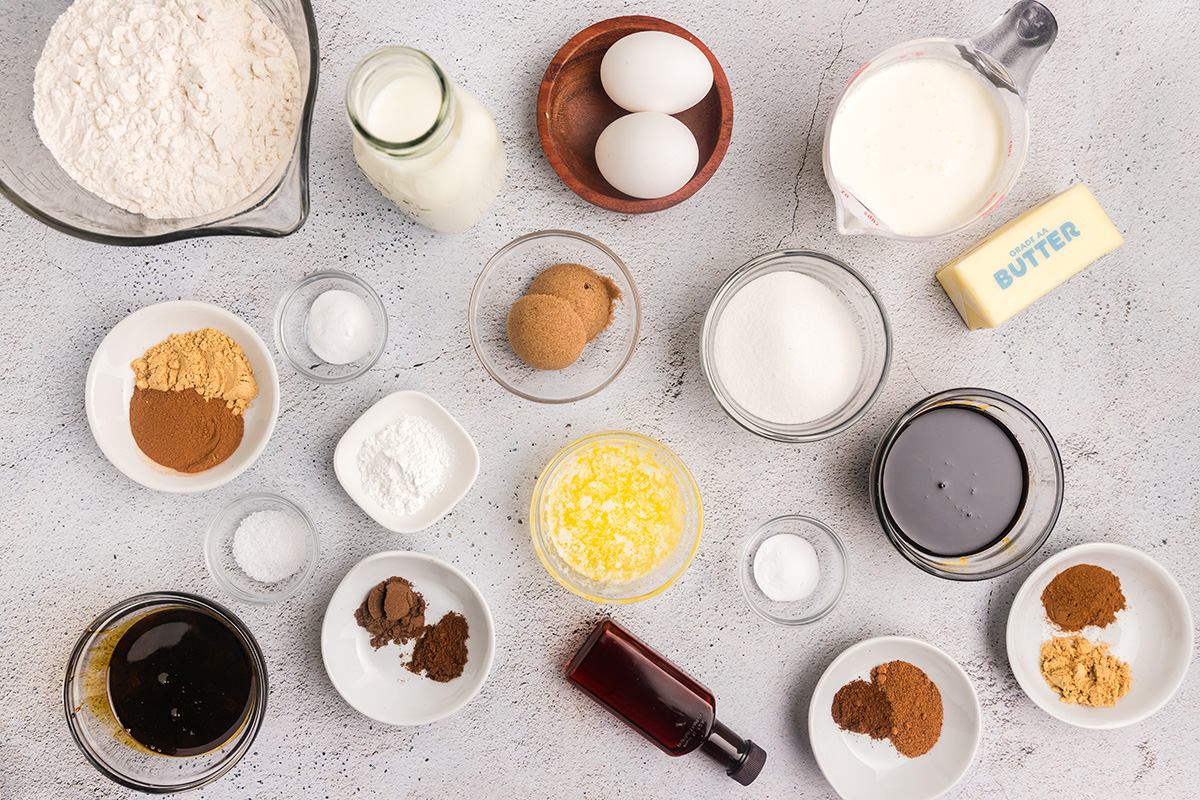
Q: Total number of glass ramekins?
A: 8